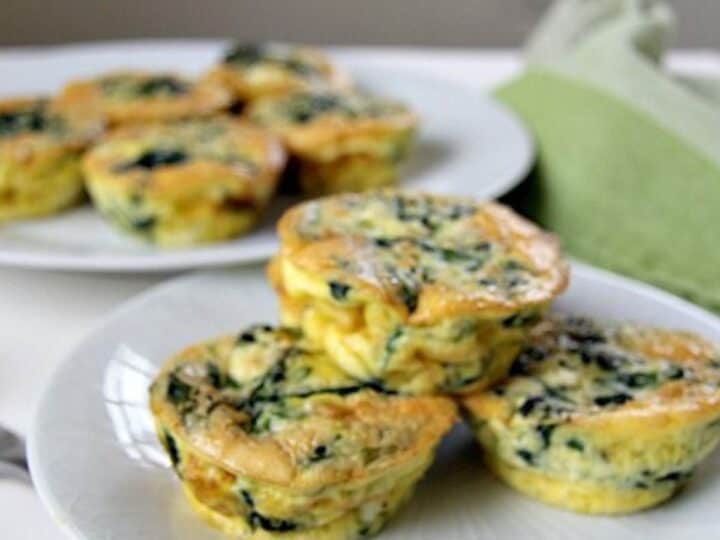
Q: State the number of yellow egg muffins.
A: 8